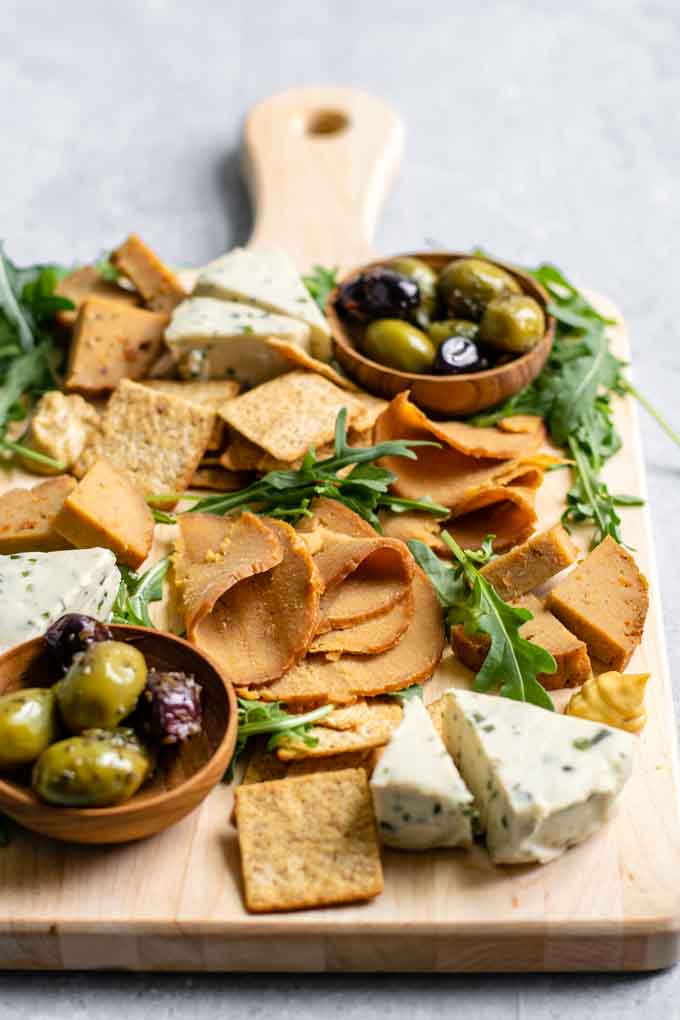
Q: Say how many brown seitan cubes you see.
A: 8